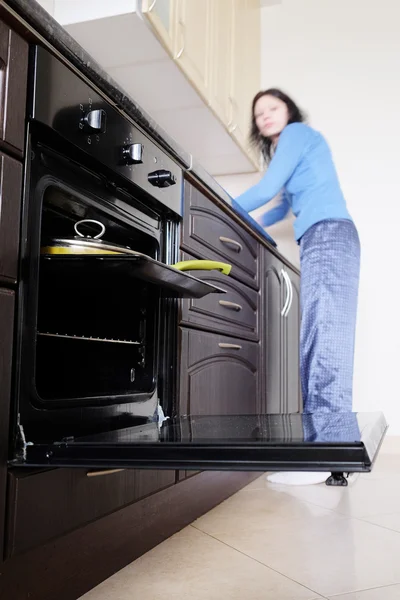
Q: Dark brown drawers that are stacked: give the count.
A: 3